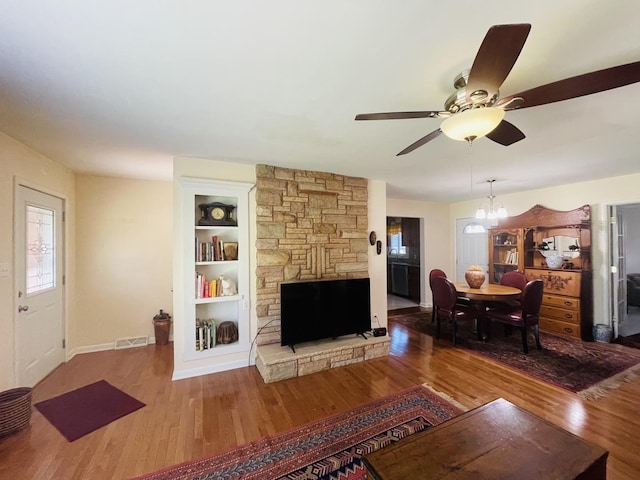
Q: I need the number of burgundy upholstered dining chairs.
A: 4